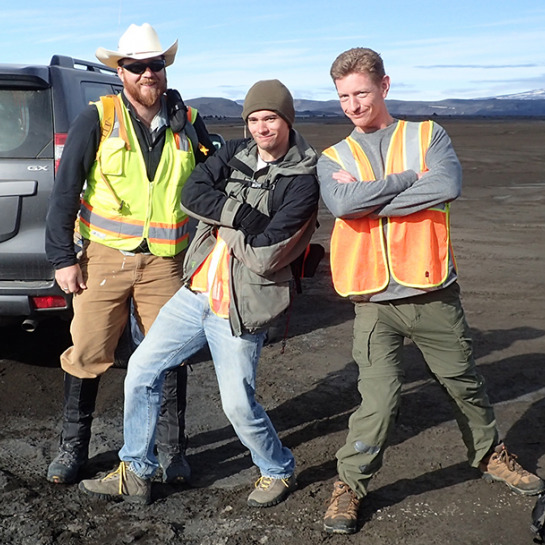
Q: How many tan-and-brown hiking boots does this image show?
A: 2